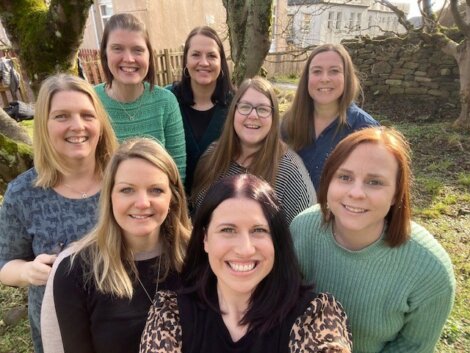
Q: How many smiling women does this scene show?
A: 8